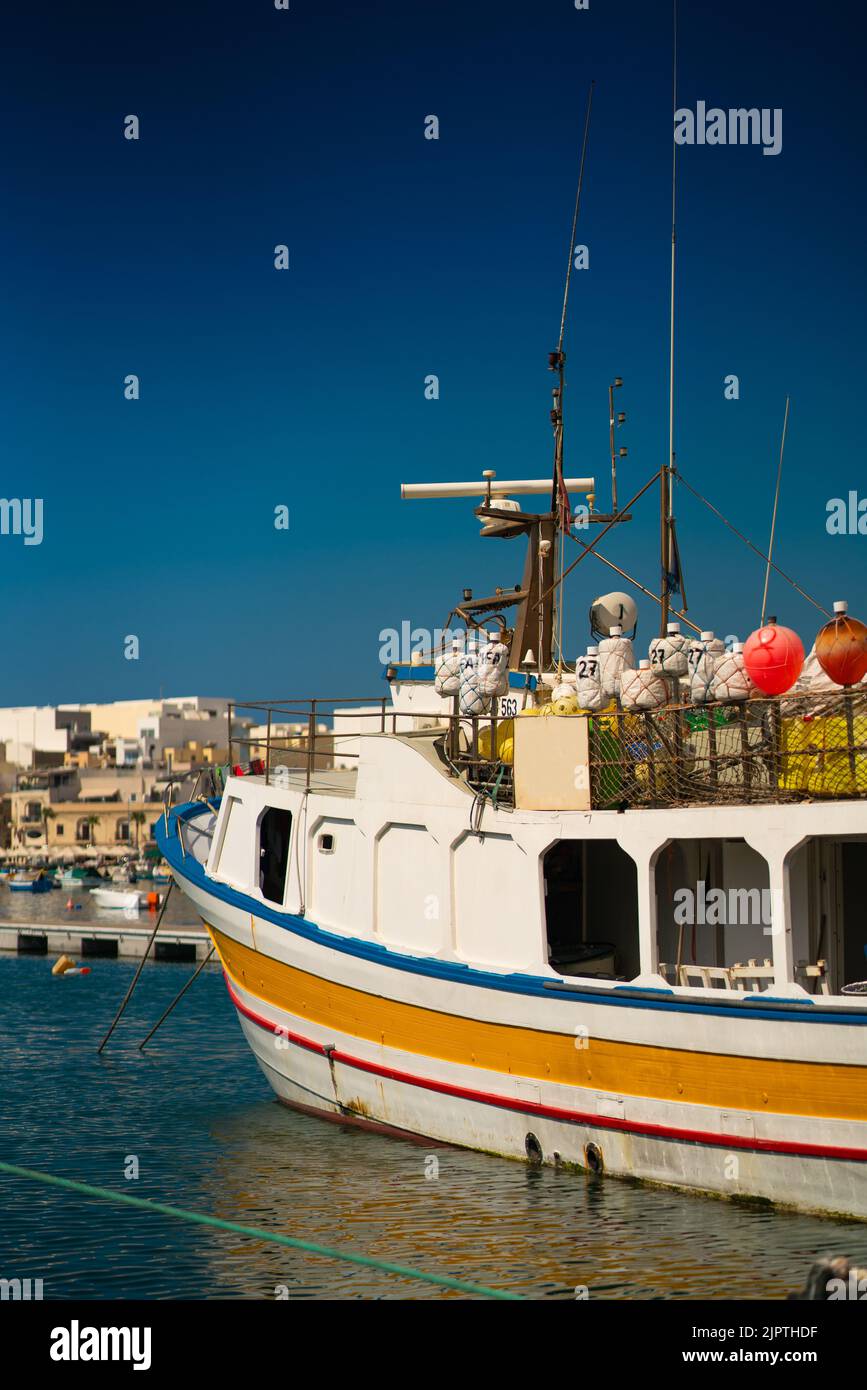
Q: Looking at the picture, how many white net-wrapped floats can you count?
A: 9